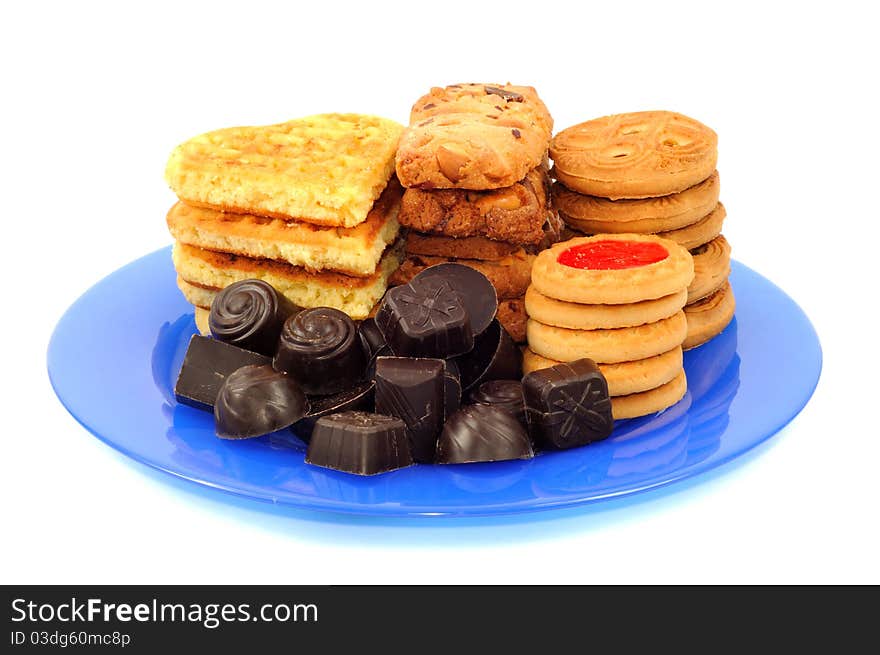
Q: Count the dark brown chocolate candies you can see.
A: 15